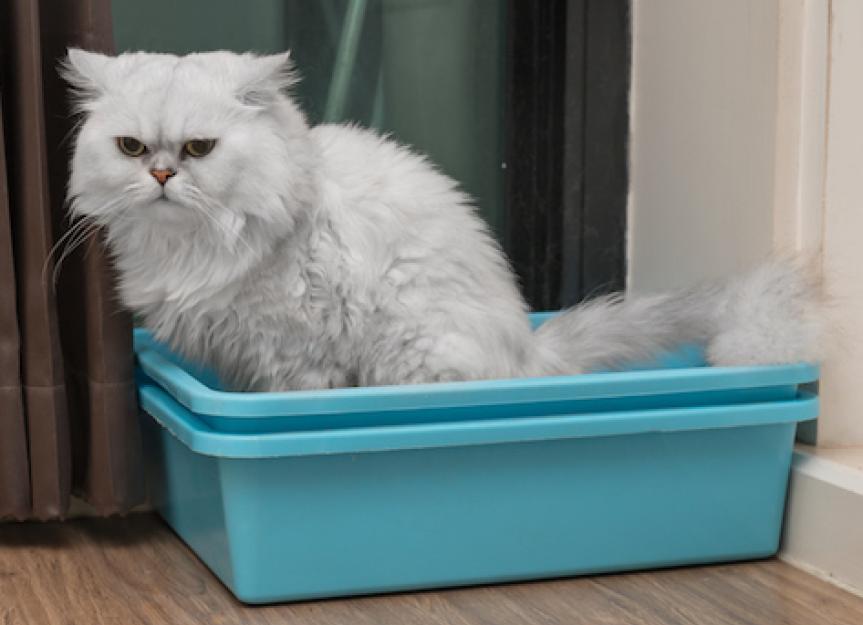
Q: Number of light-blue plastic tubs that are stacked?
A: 2